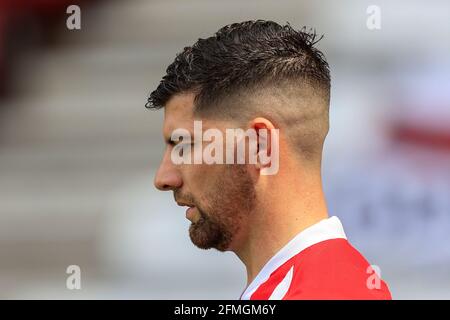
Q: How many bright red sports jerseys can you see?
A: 1